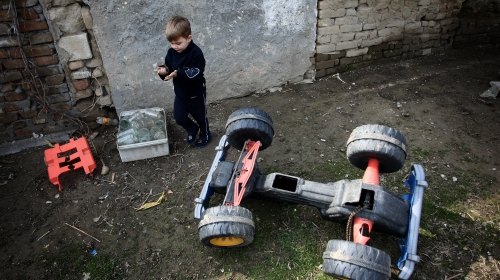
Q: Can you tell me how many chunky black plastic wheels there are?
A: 4